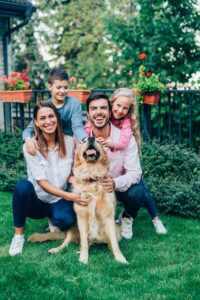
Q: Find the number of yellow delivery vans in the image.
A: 0